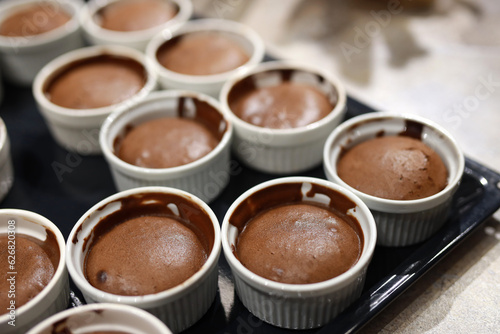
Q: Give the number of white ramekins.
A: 12